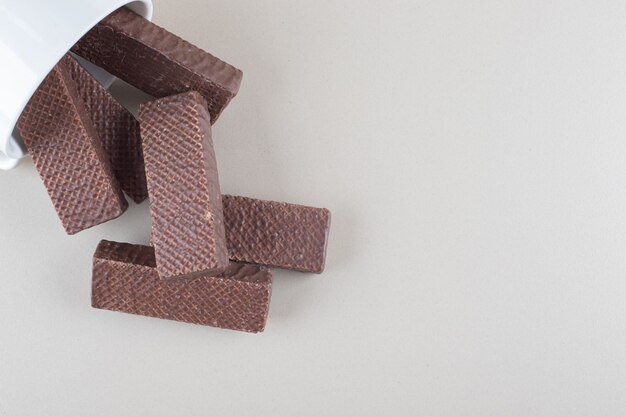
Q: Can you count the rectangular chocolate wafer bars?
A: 6